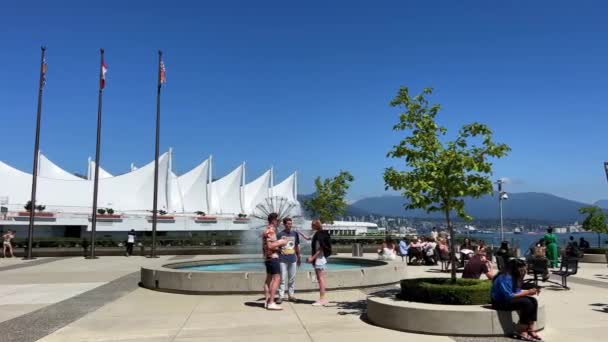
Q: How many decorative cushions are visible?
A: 0